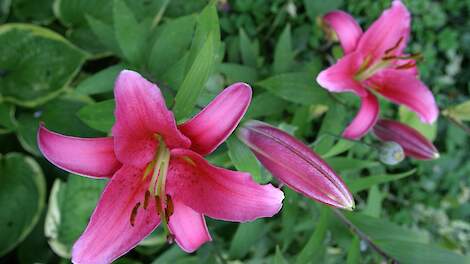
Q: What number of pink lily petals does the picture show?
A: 12